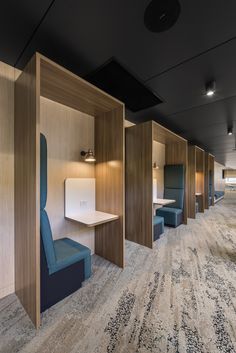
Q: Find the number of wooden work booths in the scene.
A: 4